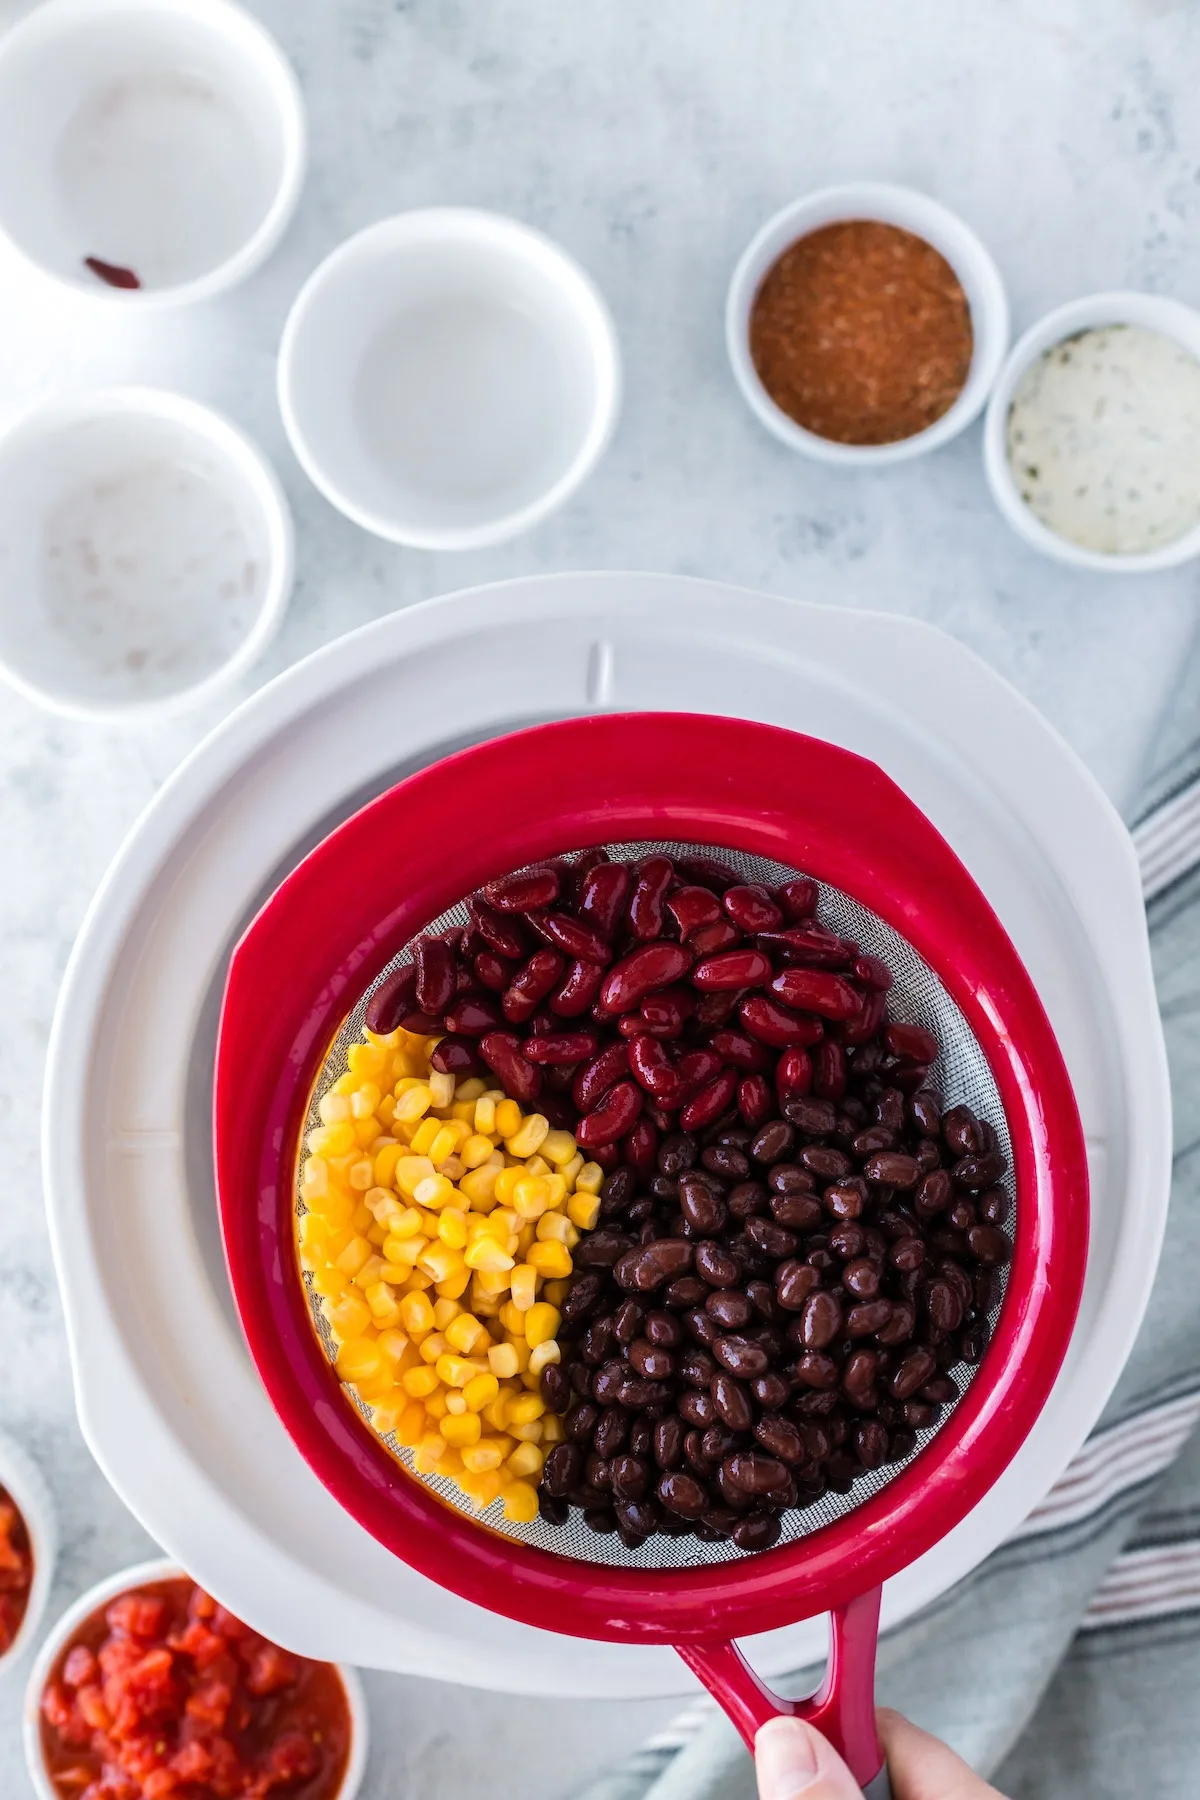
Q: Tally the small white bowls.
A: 7